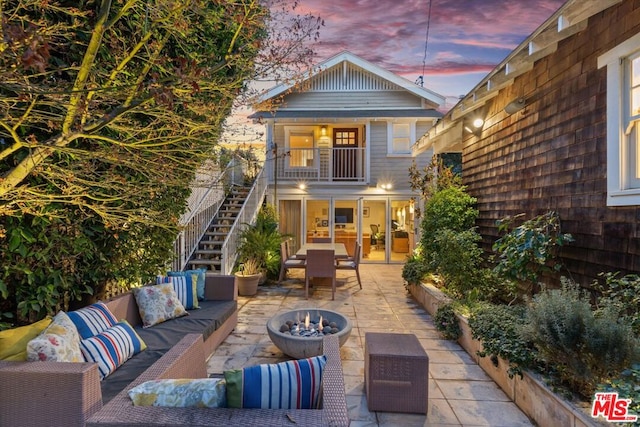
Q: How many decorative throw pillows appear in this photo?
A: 9